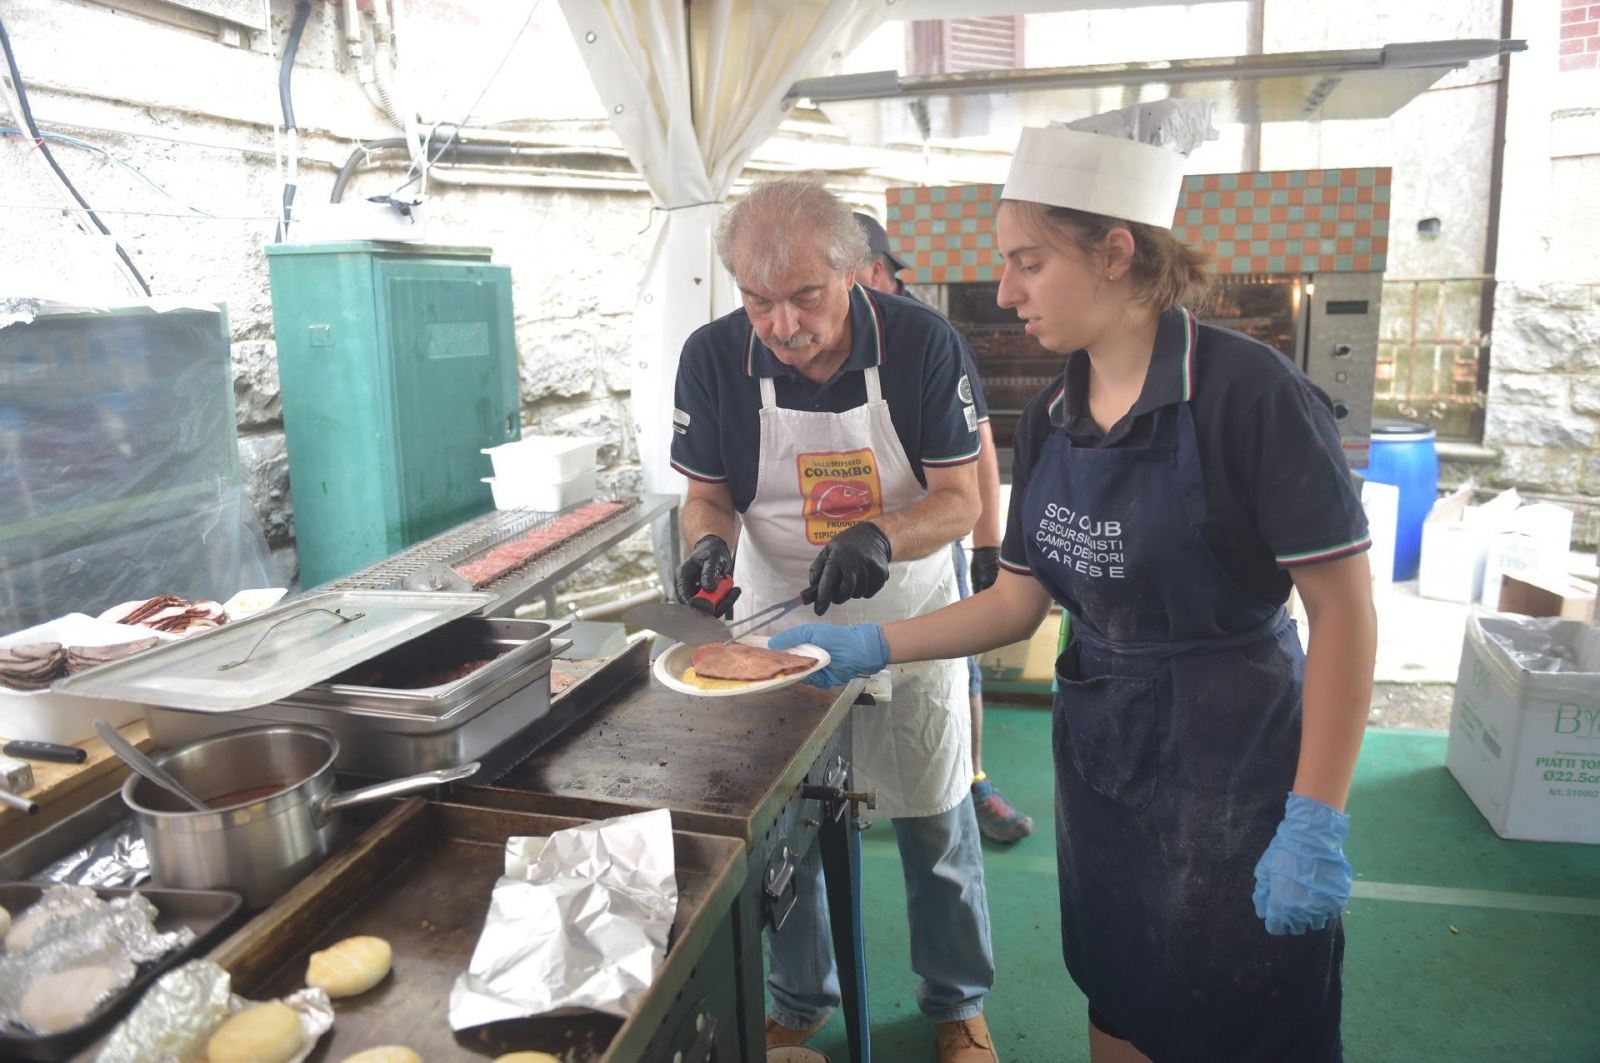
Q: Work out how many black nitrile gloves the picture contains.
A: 3